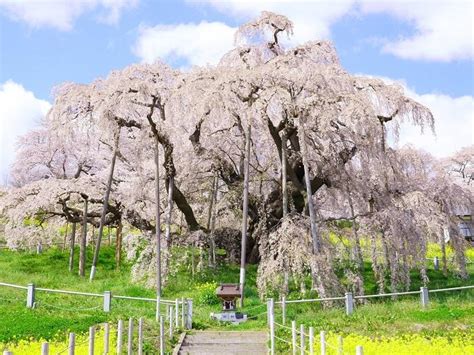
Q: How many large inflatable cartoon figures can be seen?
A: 0